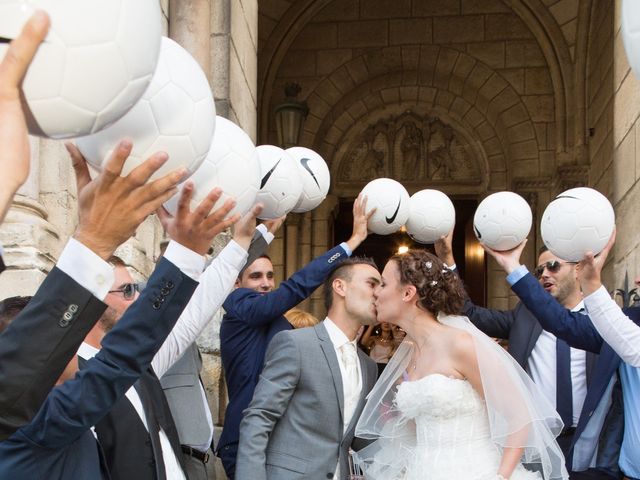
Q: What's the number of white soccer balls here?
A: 10